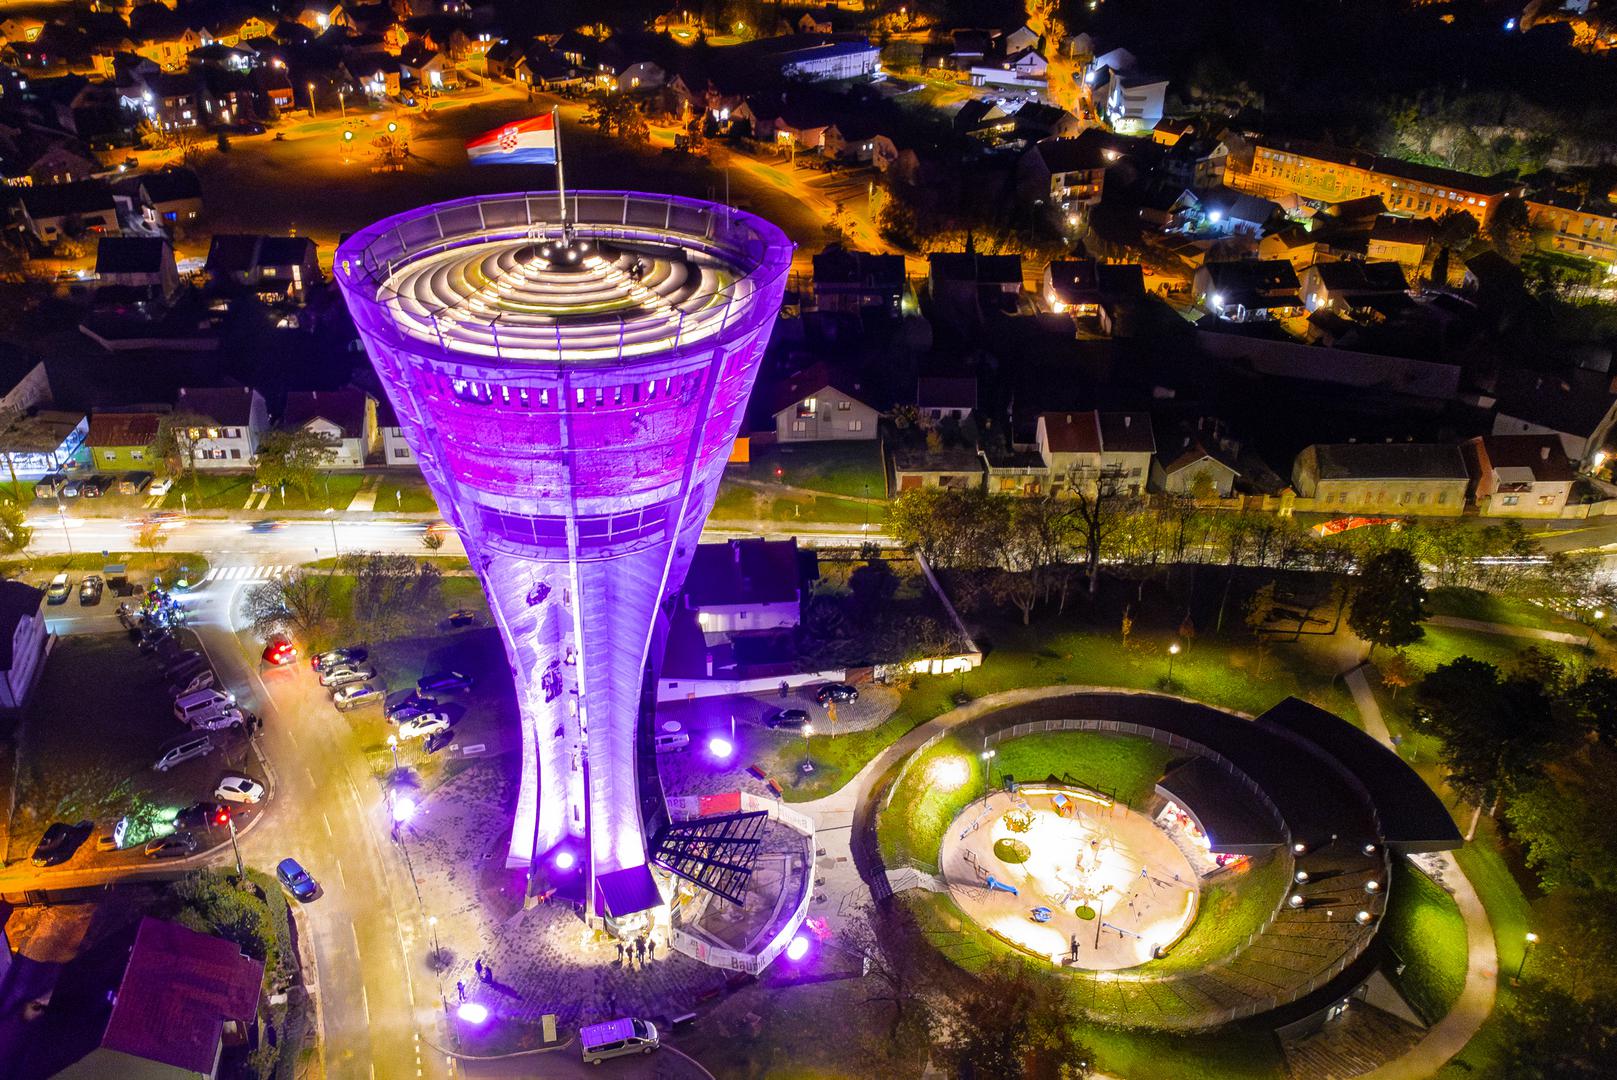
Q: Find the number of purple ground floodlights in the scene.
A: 5